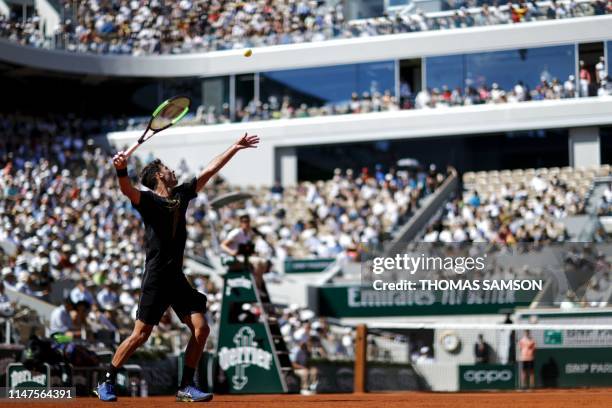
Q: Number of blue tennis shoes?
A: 2